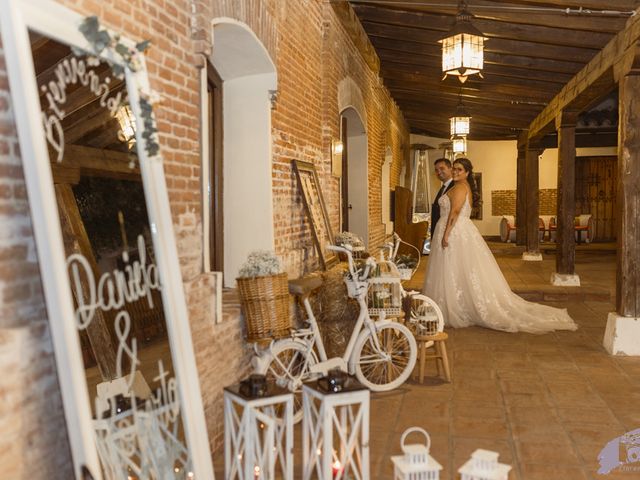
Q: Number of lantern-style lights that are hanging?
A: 3